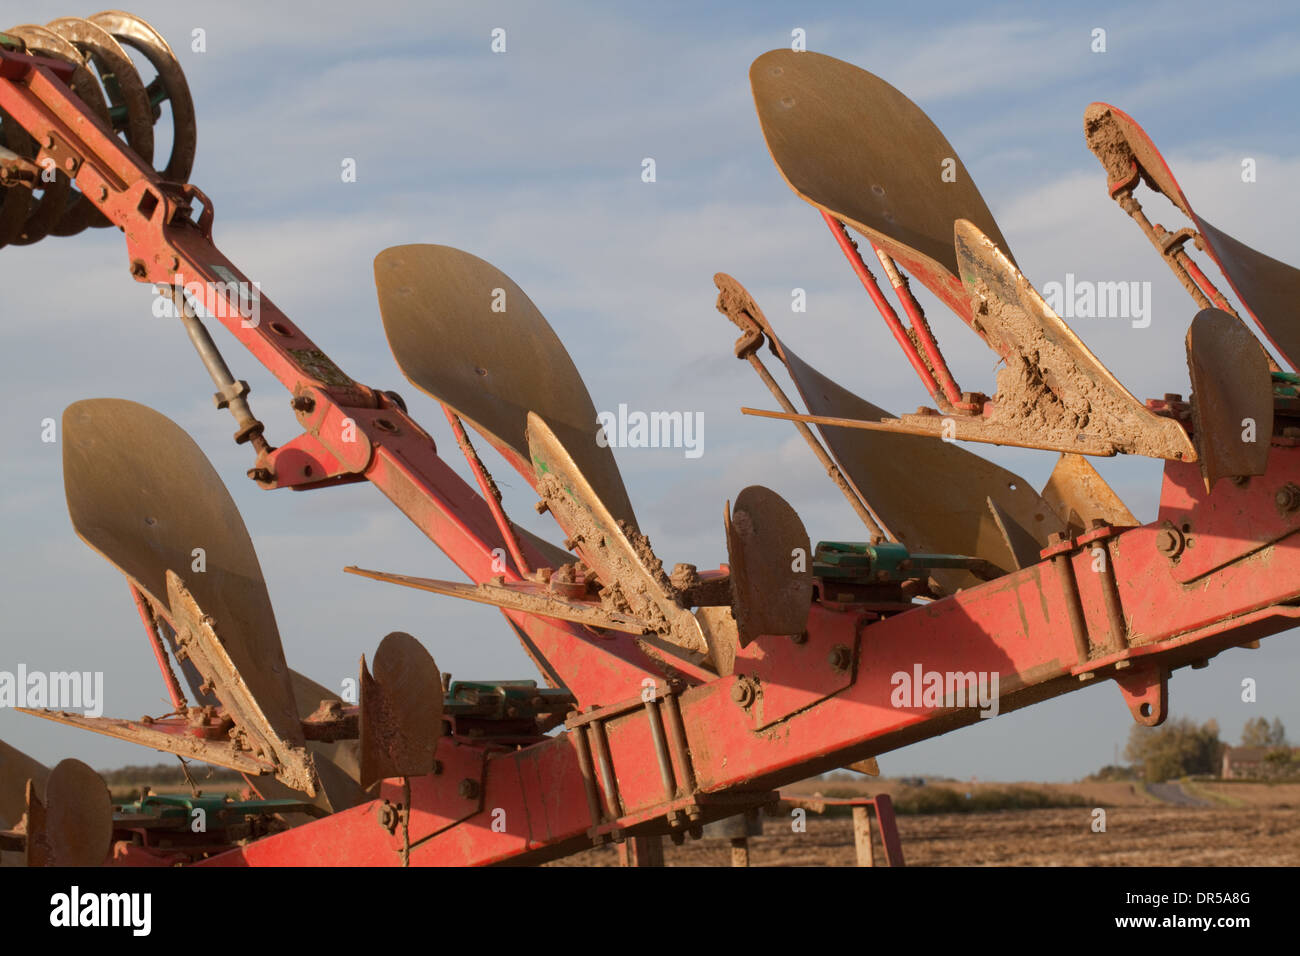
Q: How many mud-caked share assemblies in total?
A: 3